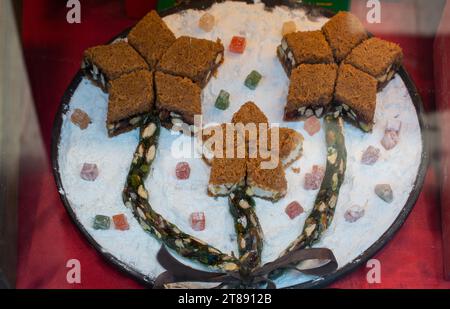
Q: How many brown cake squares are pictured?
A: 15